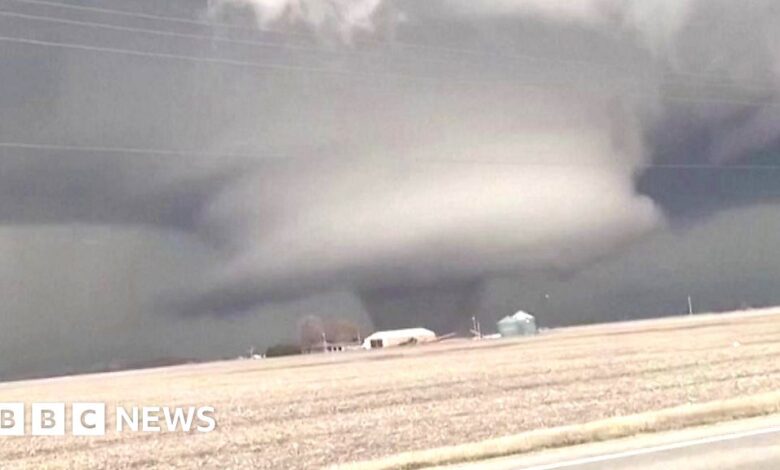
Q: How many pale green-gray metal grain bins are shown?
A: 2